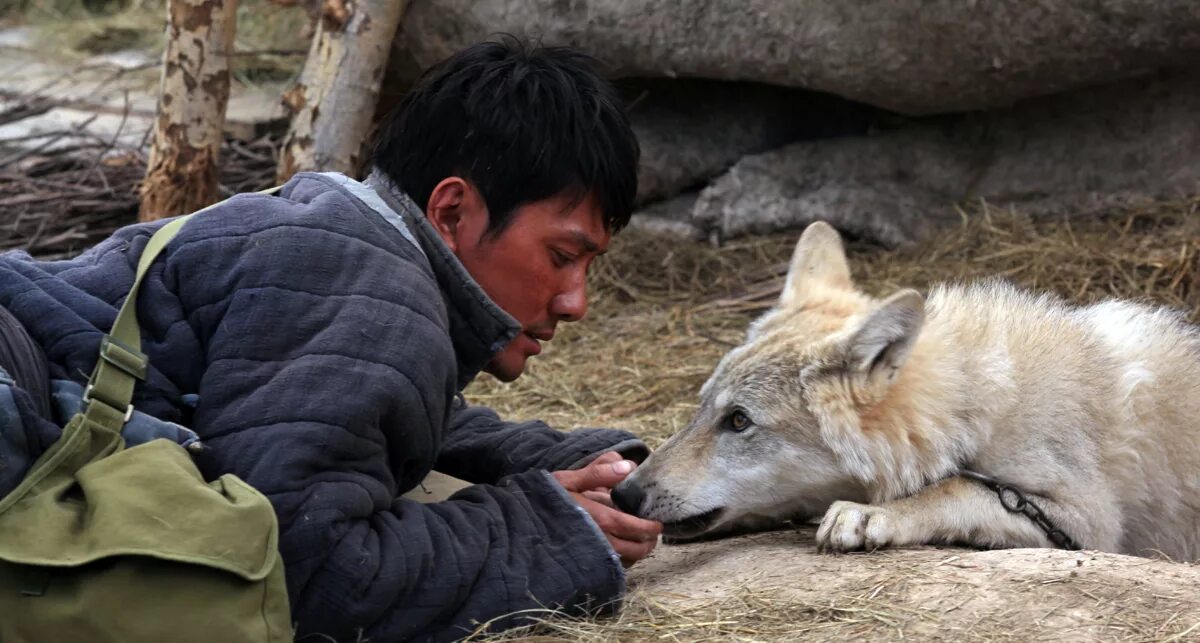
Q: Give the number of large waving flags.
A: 0